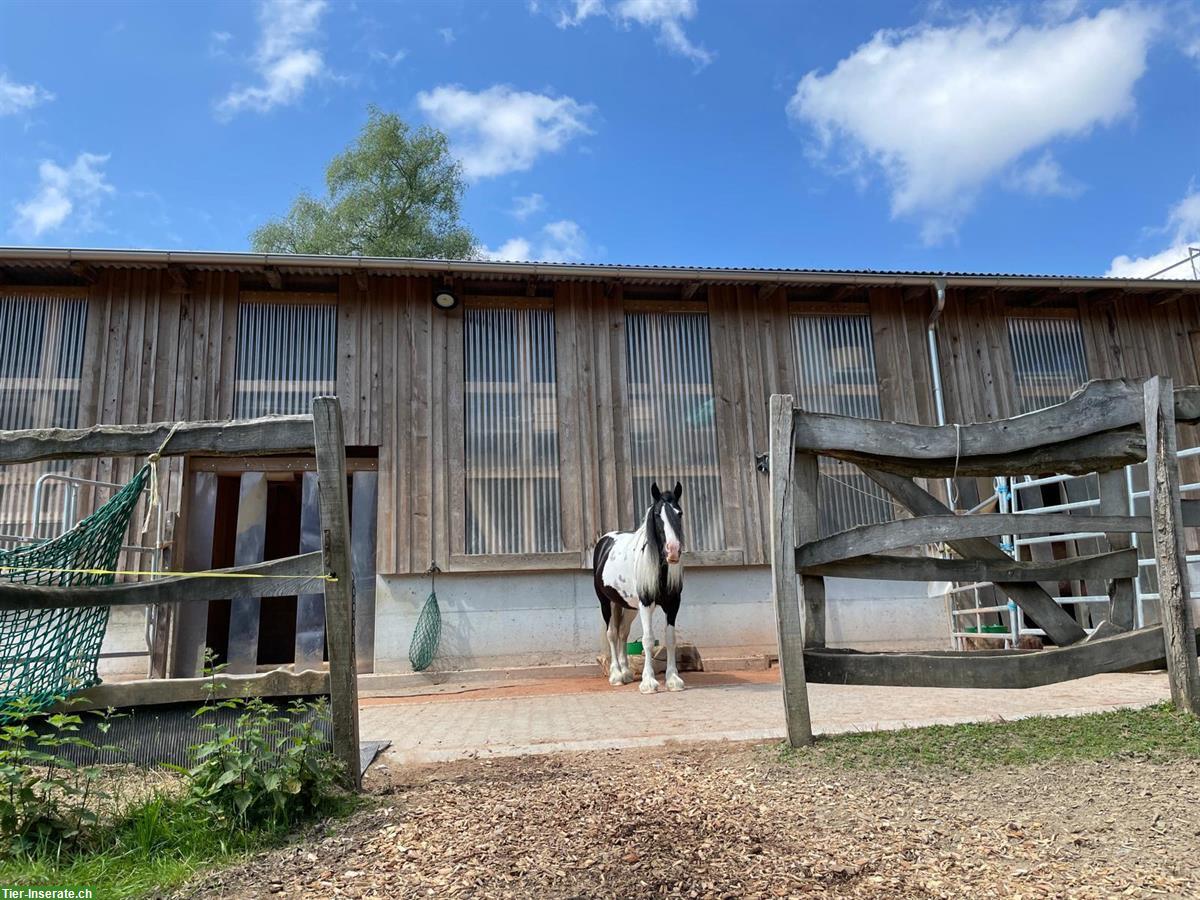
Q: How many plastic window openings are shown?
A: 6